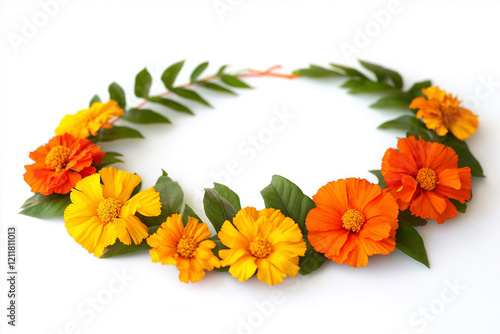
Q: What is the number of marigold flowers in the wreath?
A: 8